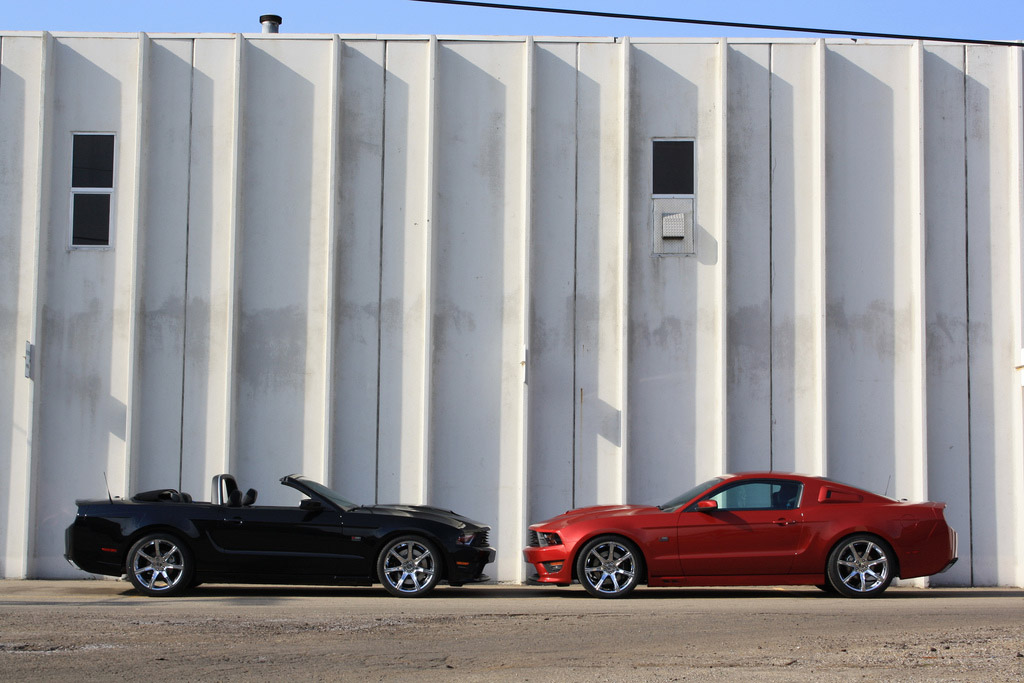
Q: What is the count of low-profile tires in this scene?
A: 4